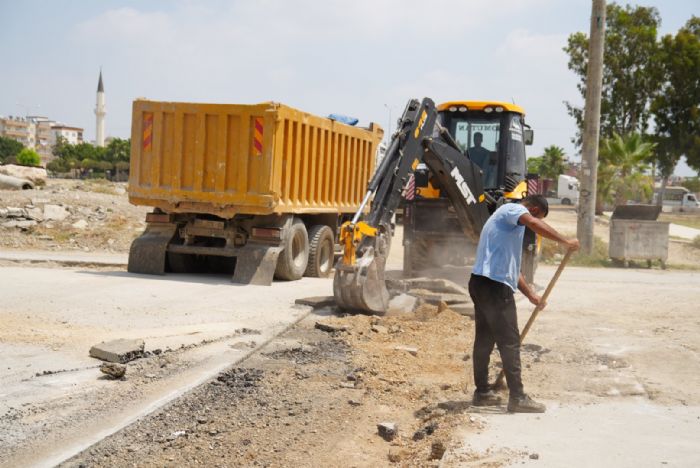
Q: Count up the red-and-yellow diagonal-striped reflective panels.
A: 2